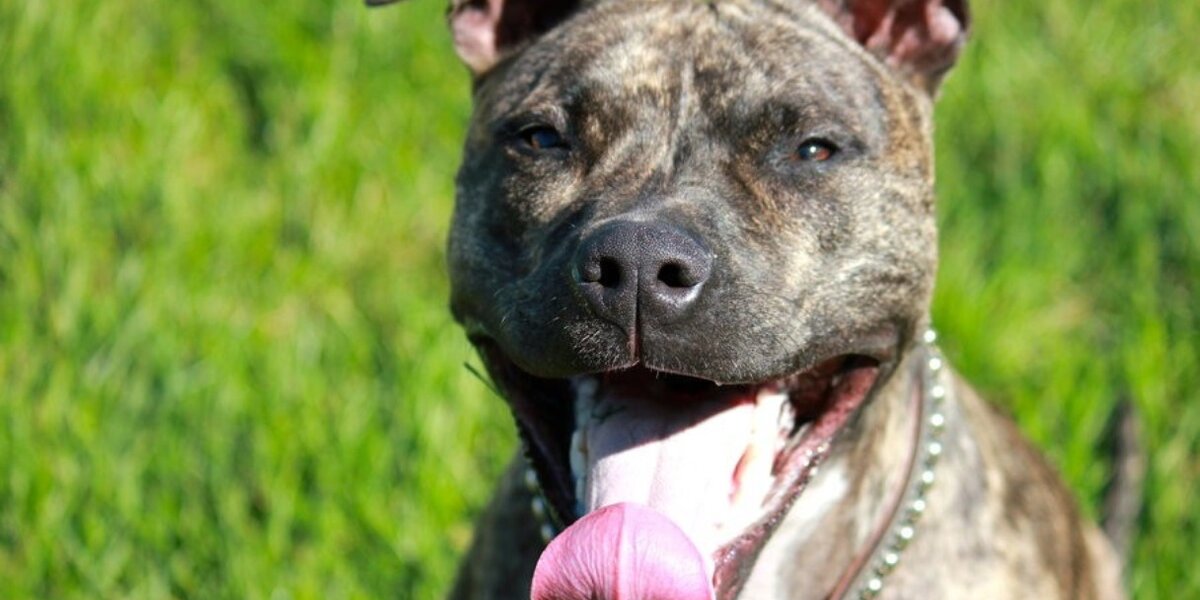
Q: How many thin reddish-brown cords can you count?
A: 1